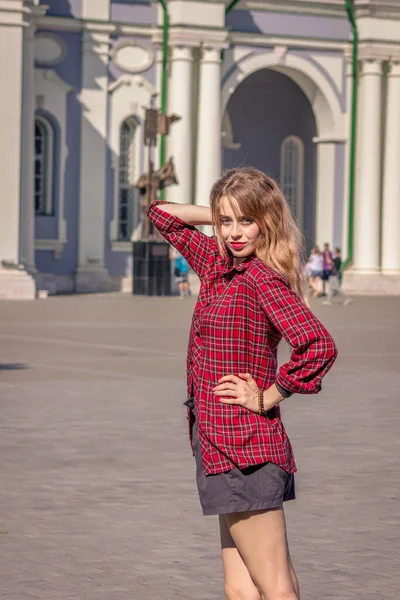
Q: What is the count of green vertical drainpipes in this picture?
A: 2